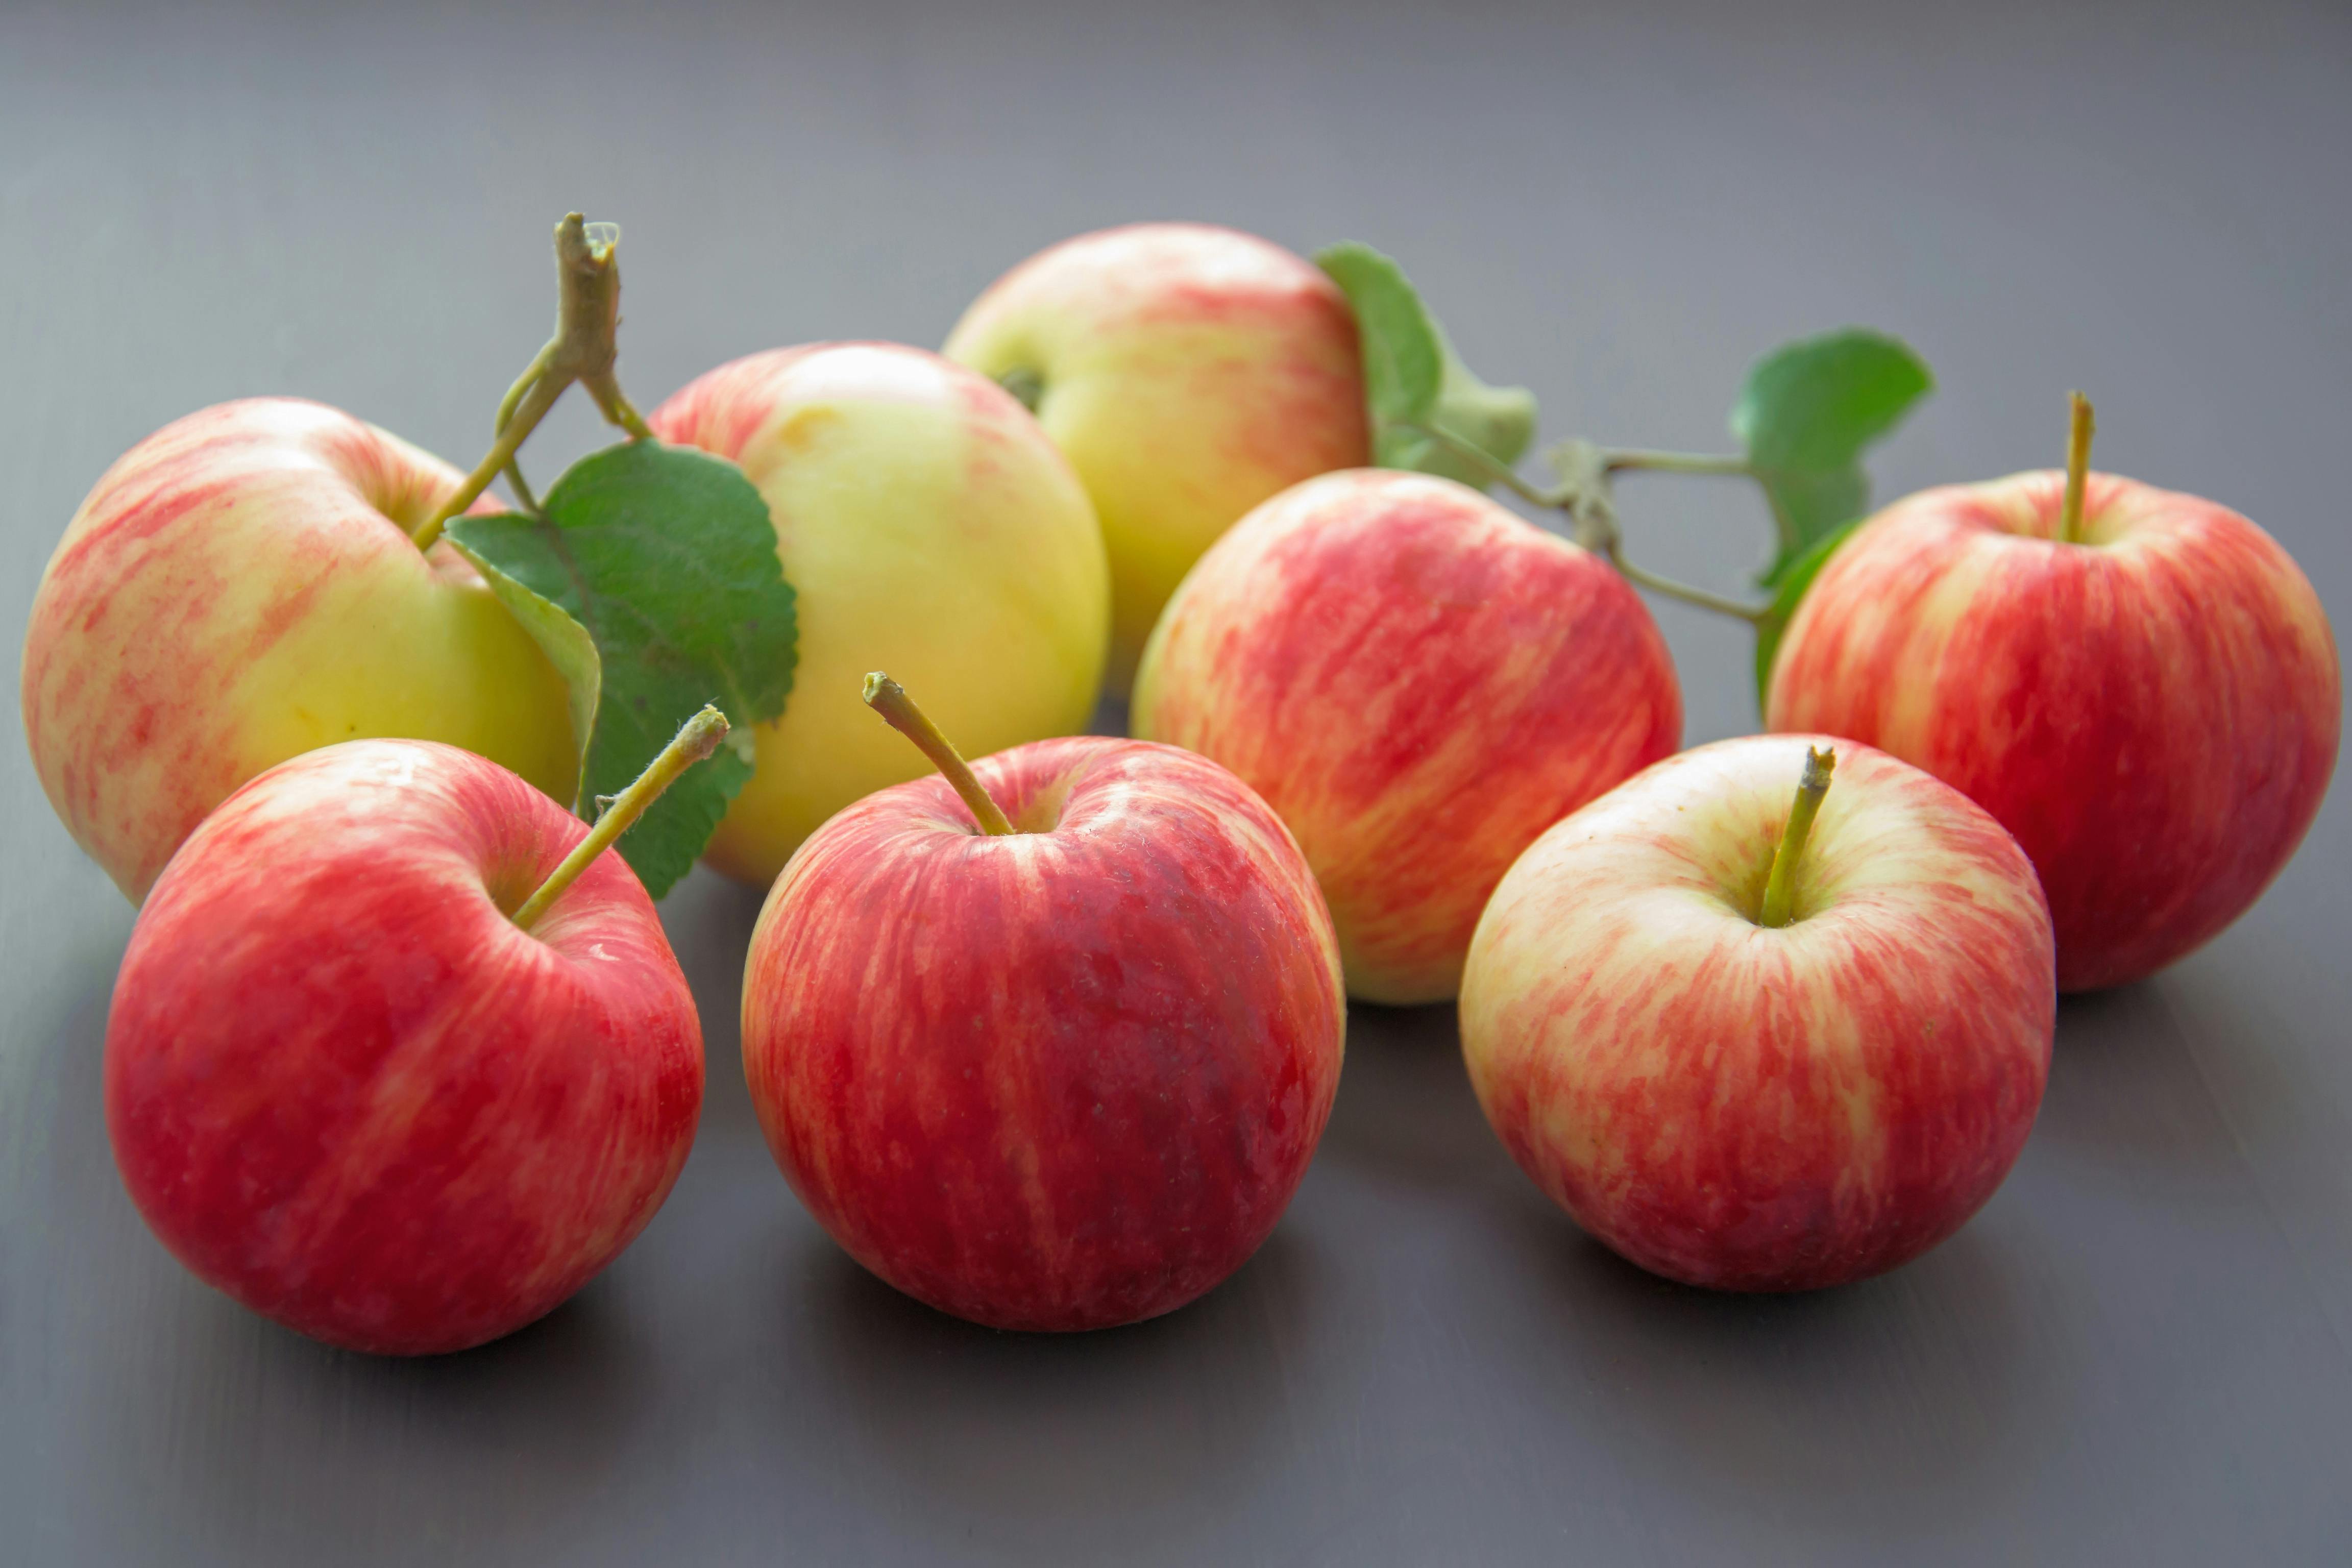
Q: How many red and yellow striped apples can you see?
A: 8